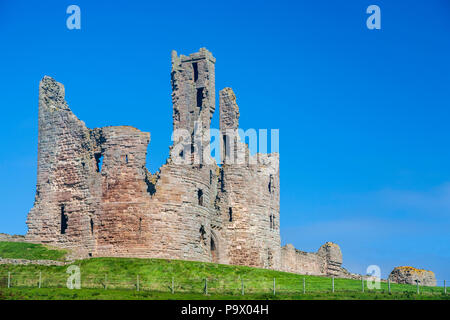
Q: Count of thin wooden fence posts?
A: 14